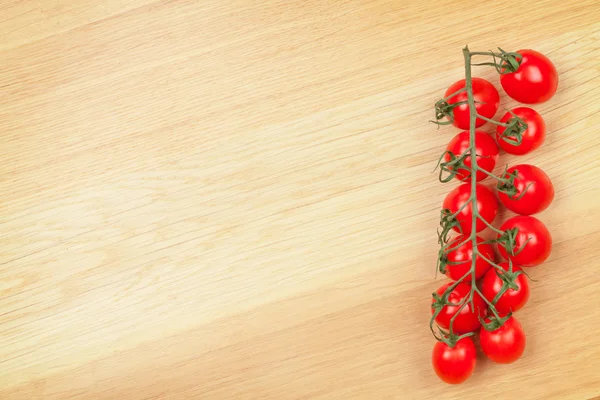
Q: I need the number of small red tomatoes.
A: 12